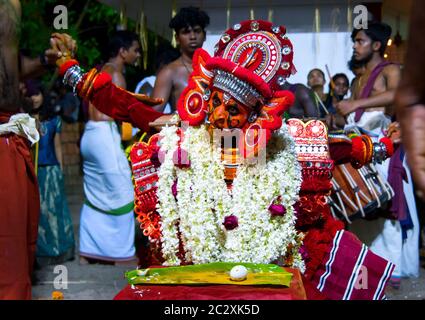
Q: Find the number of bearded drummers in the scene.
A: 1